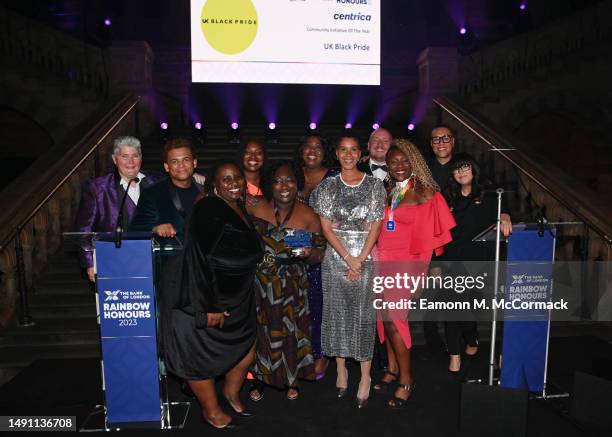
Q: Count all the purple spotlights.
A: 11